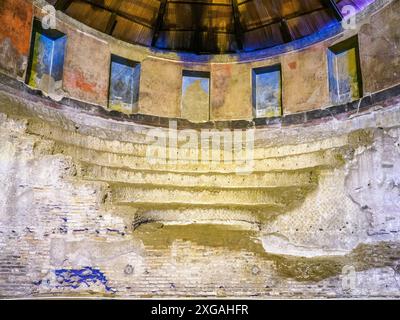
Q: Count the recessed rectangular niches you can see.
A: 5